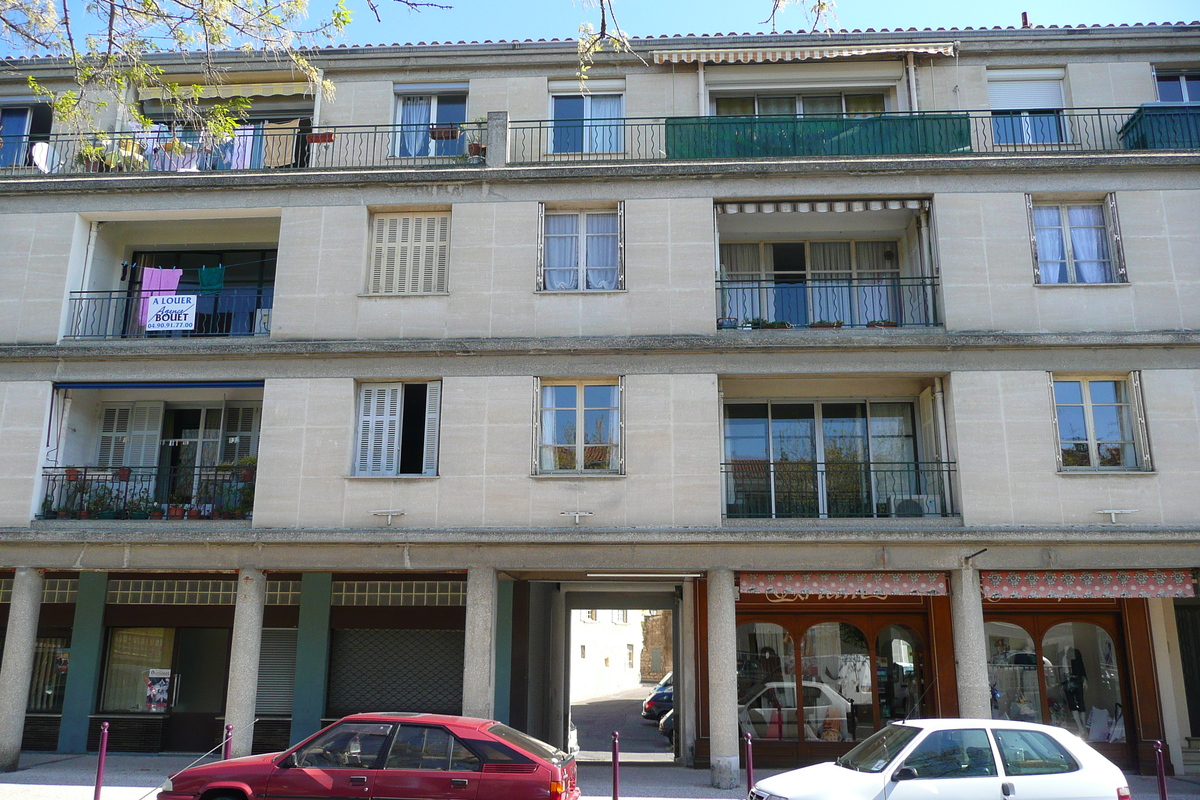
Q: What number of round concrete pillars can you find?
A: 5